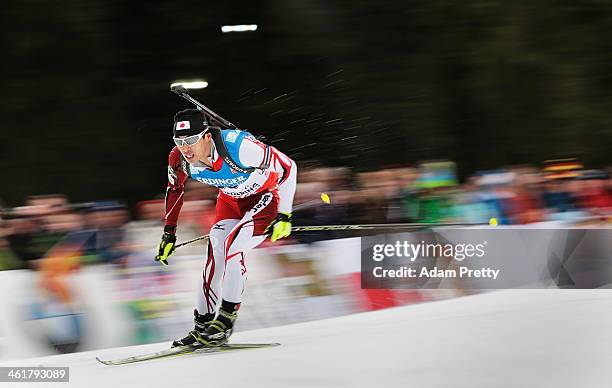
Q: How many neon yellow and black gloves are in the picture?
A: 2